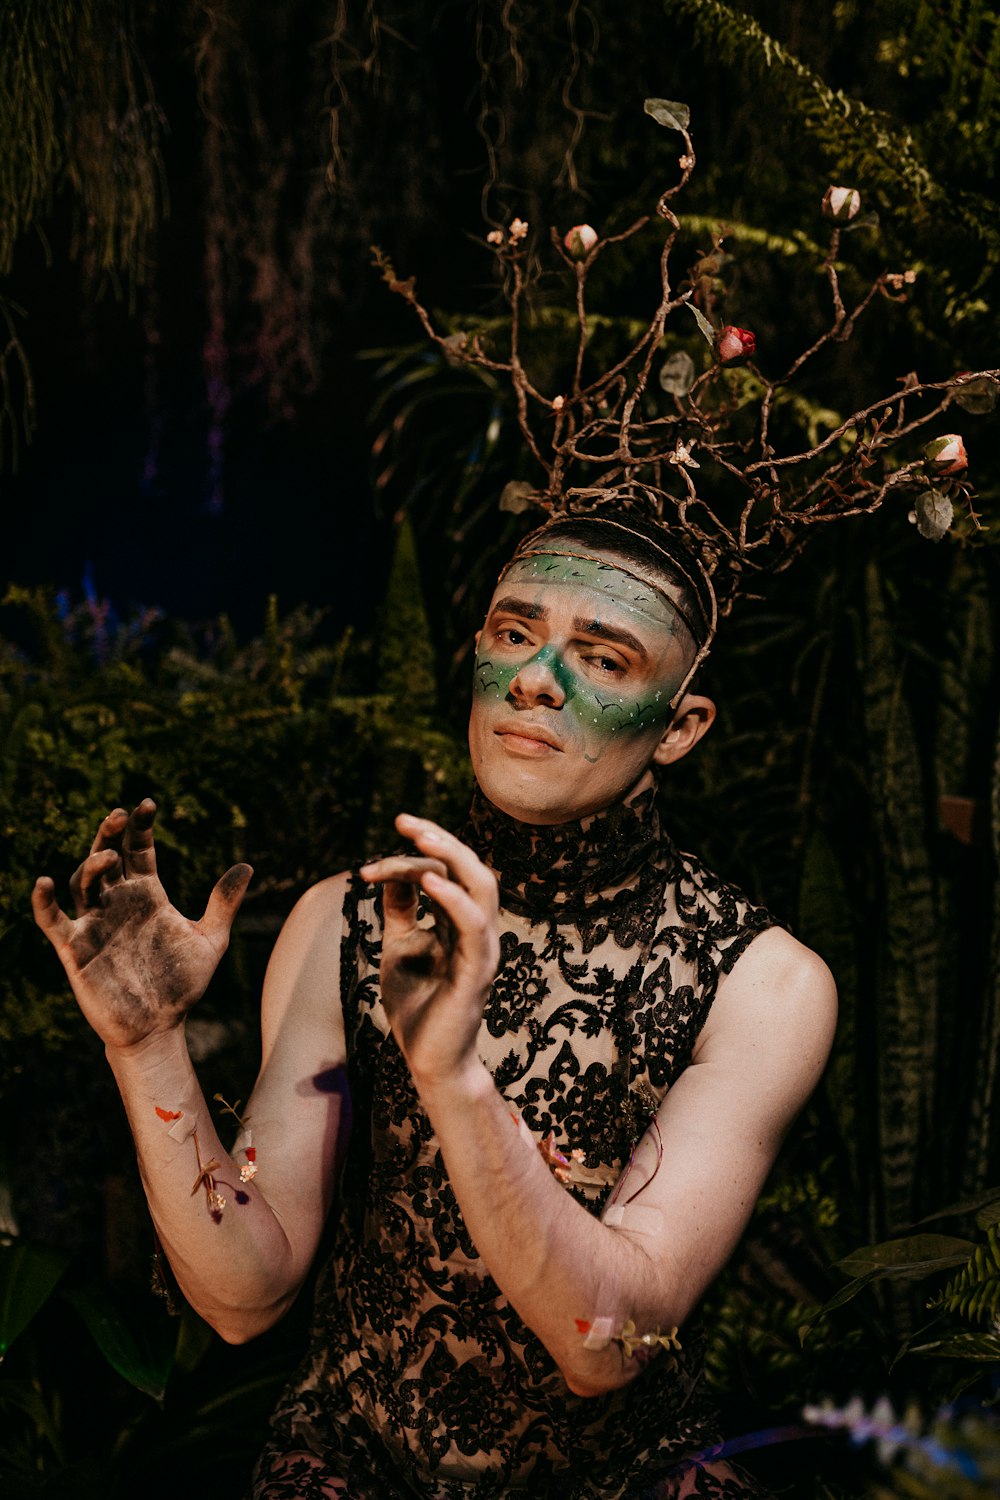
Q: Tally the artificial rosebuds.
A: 4